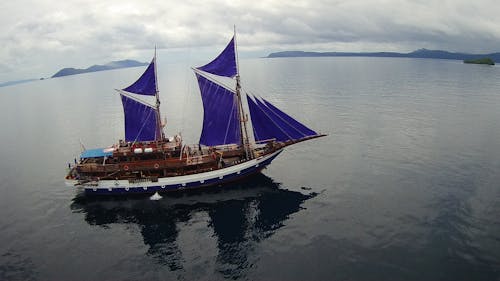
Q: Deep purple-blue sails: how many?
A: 7